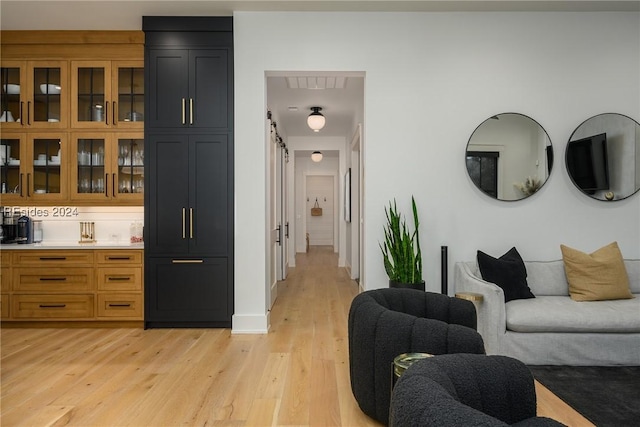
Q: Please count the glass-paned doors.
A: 8